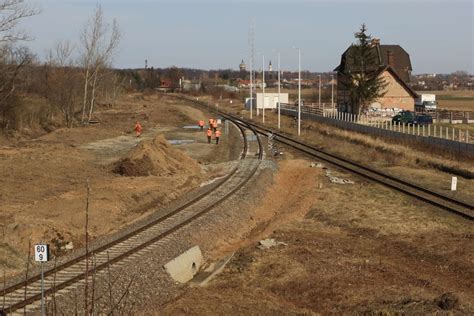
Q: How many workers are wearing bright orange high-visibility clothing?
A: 6